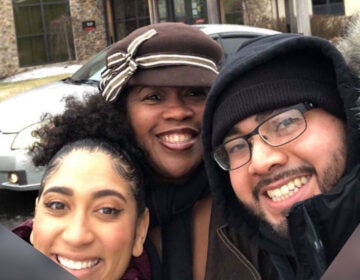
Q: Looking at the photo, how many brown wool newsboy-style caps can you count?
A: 1